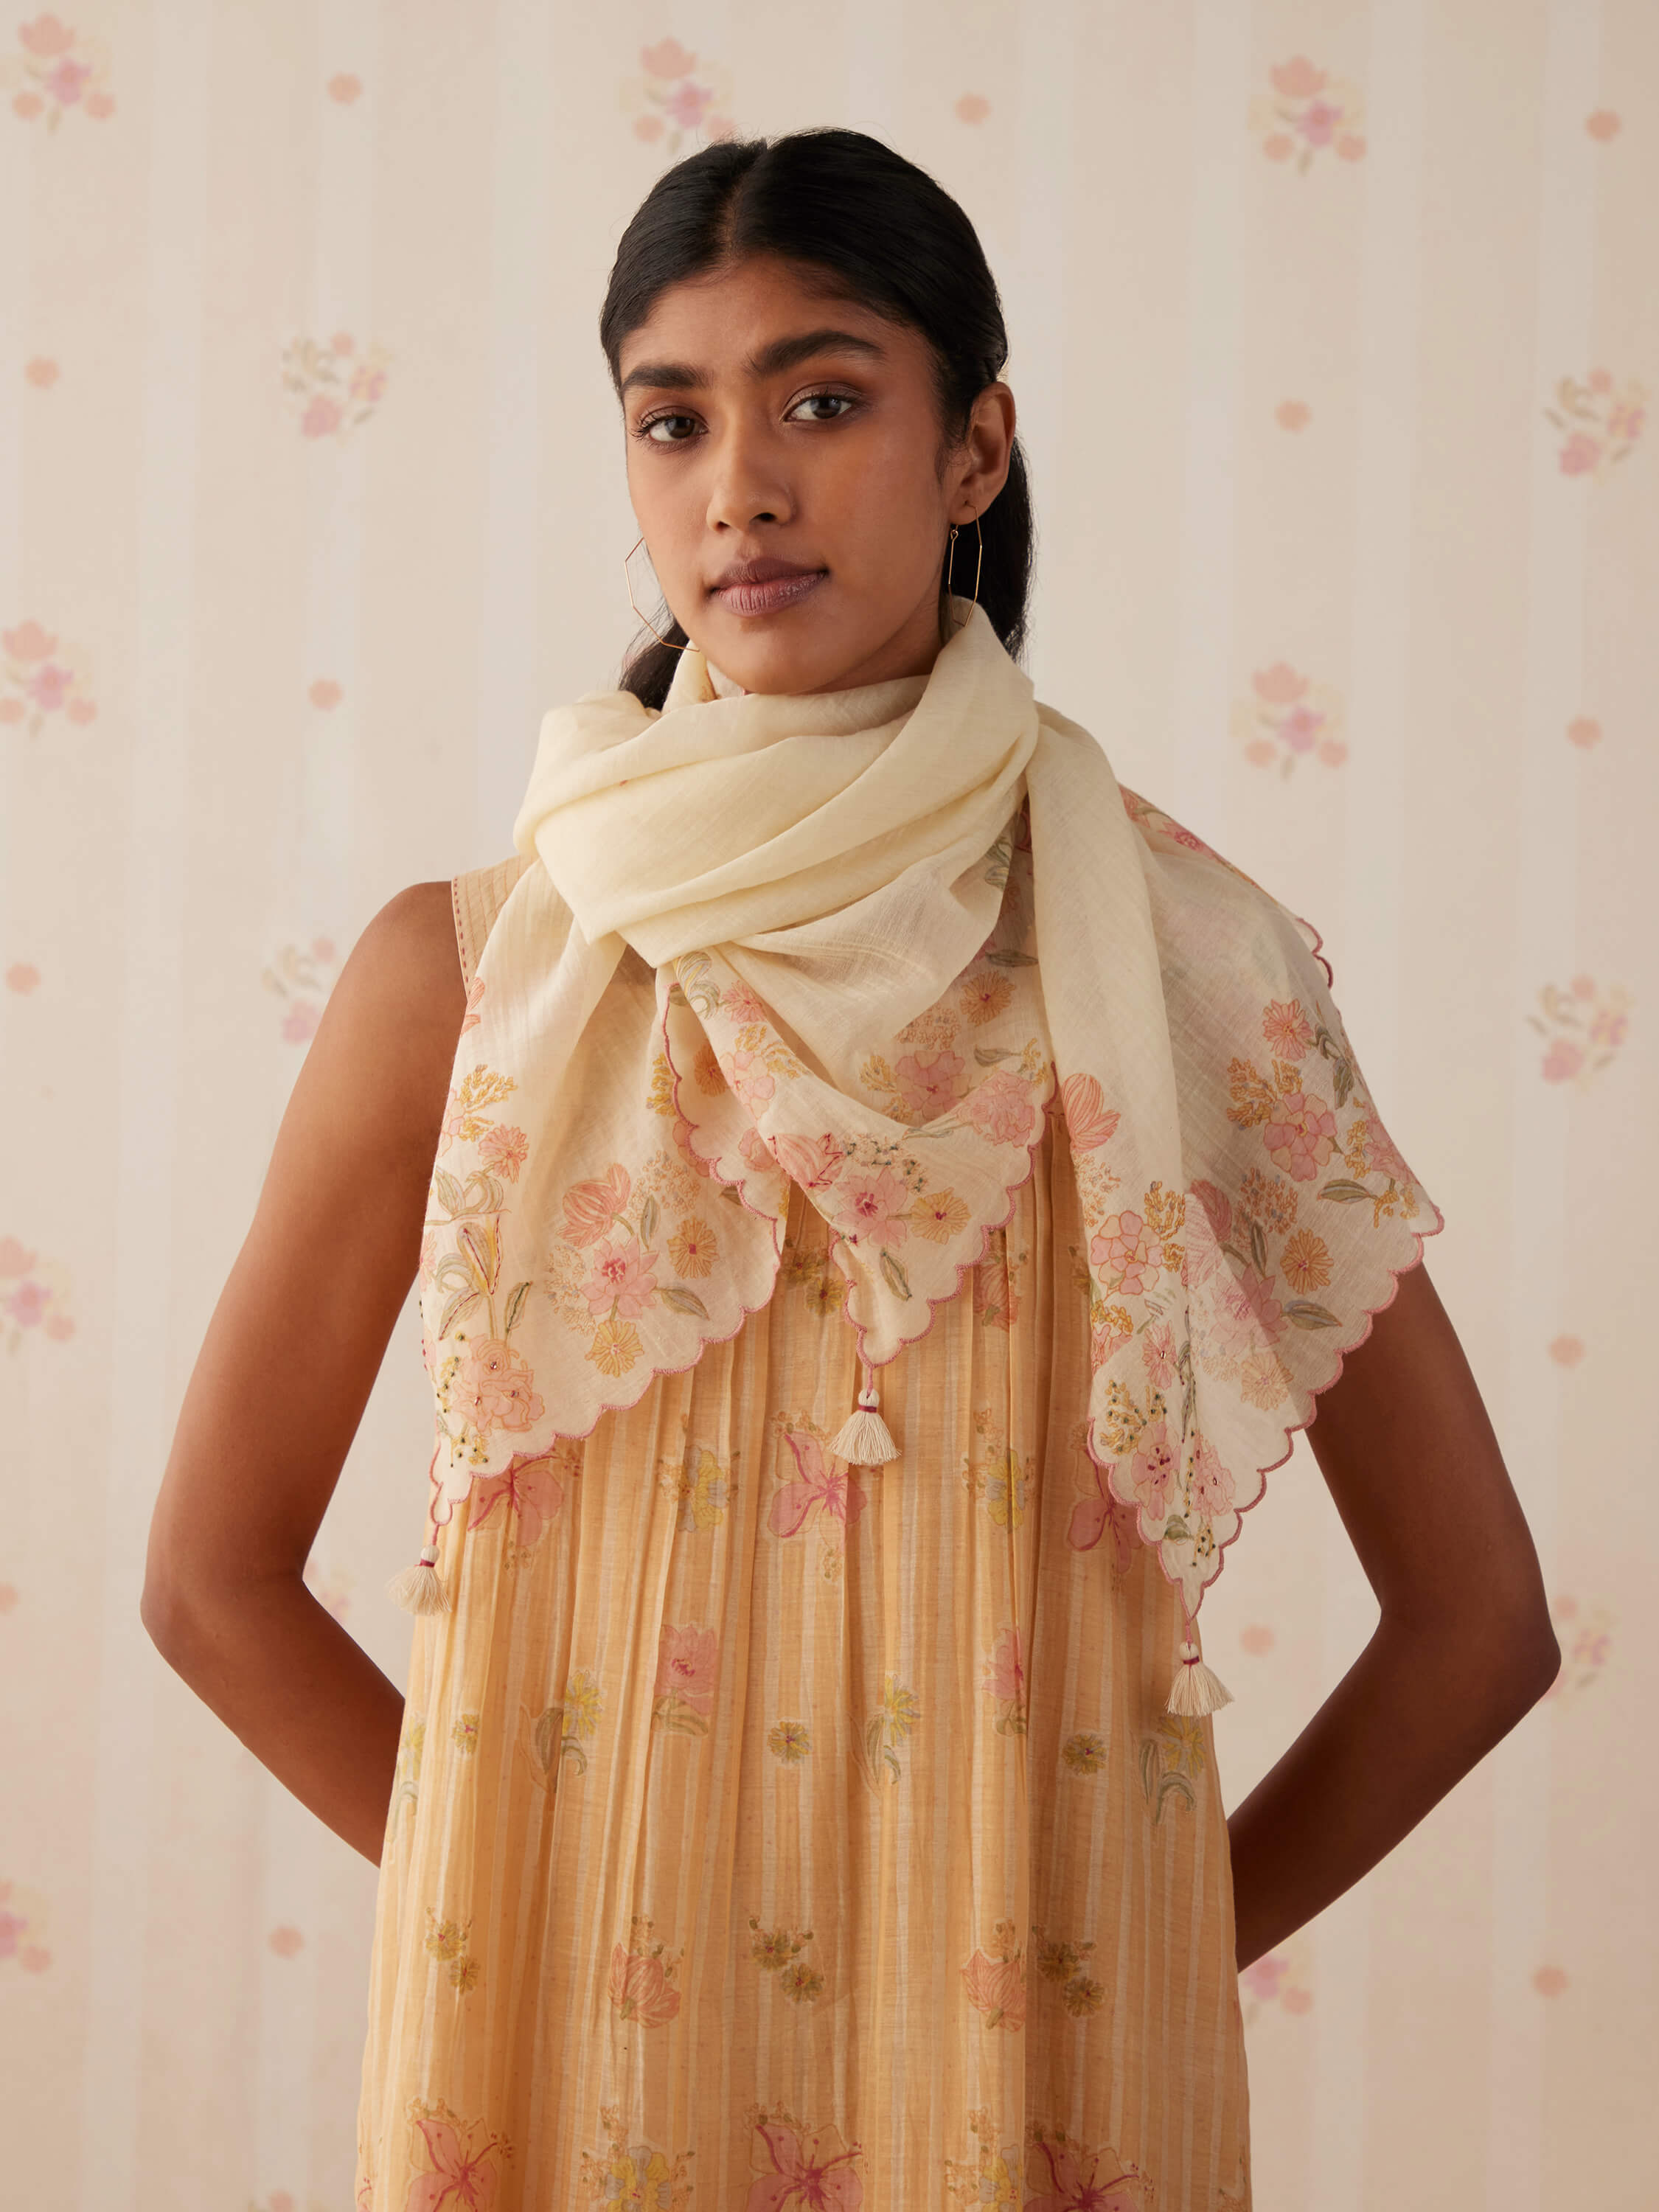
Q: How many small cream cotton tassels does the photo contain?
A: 3